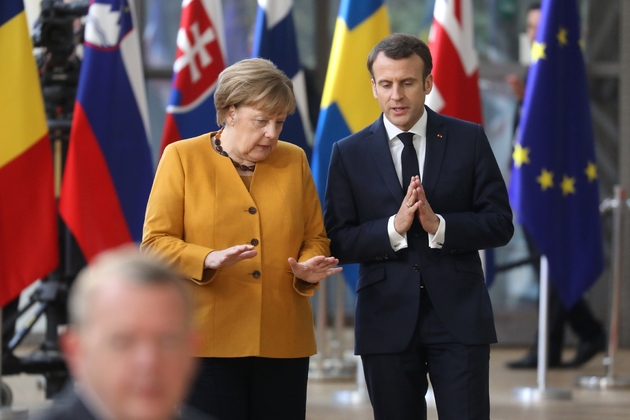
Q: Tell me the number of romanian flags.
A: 1